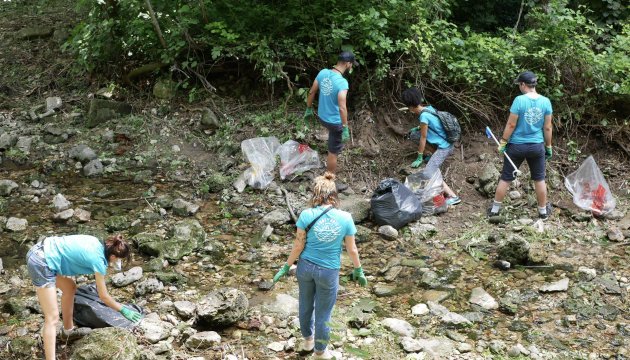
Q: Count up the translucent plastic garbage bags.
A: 4